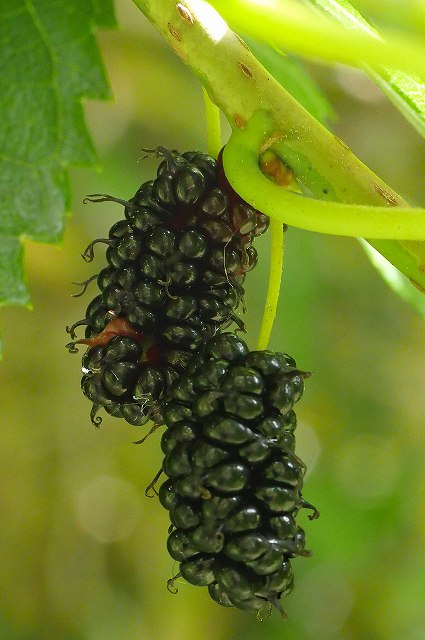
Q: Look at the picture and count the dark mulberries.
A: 2